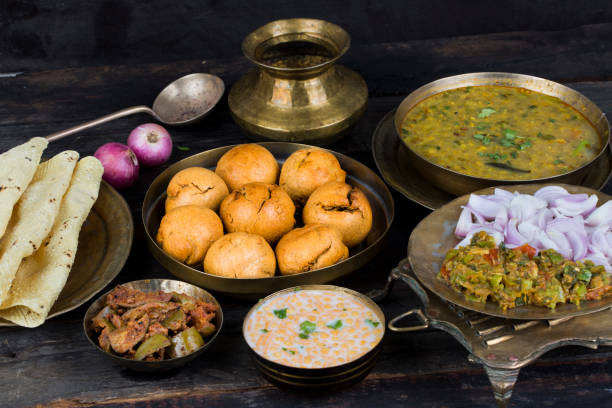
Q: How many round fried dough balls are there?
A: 8